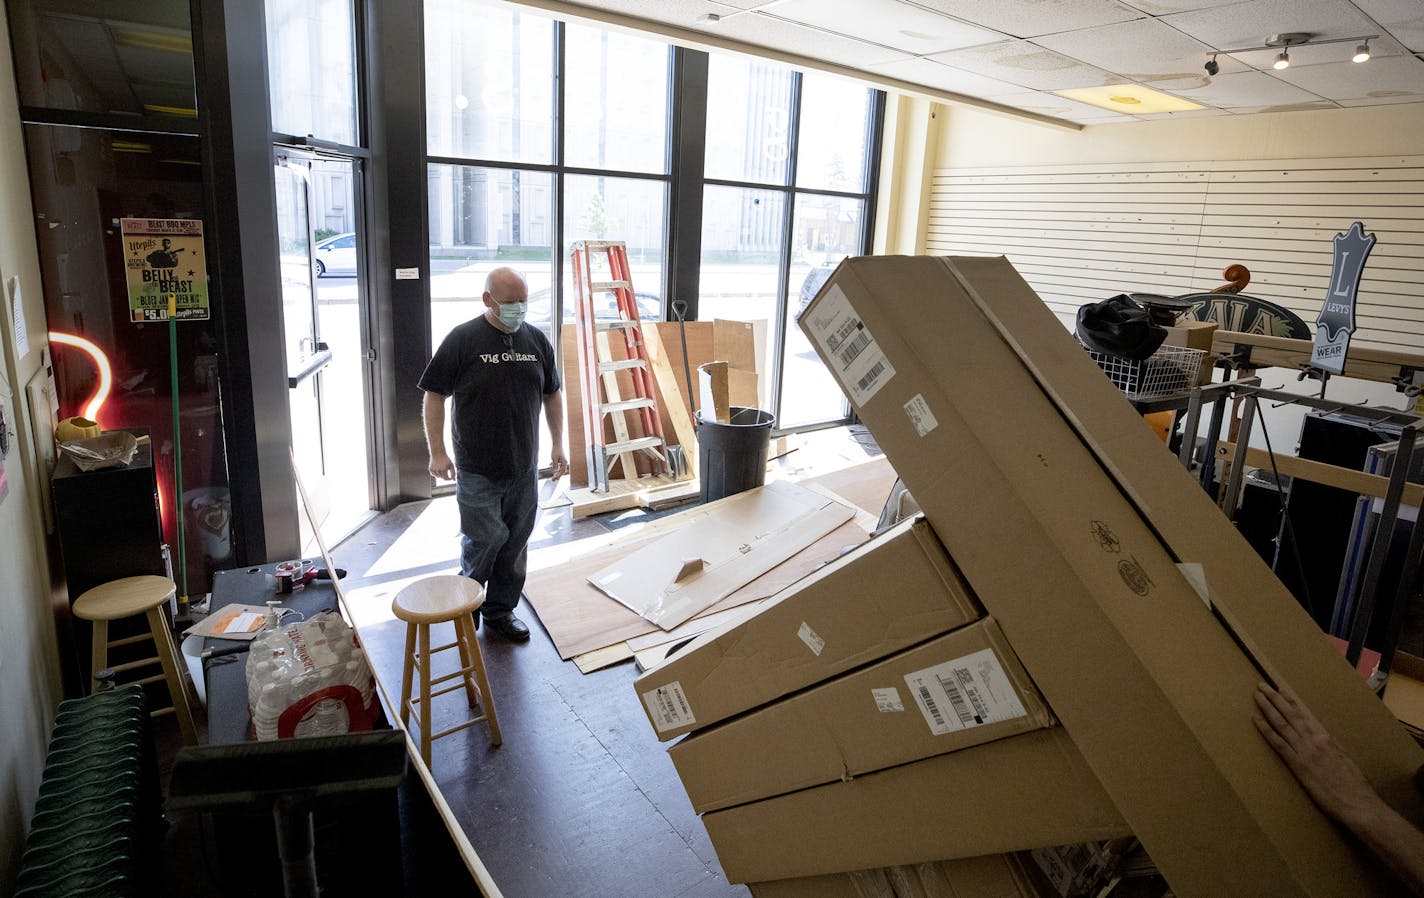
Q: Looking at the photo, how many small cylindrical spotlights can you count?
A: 3